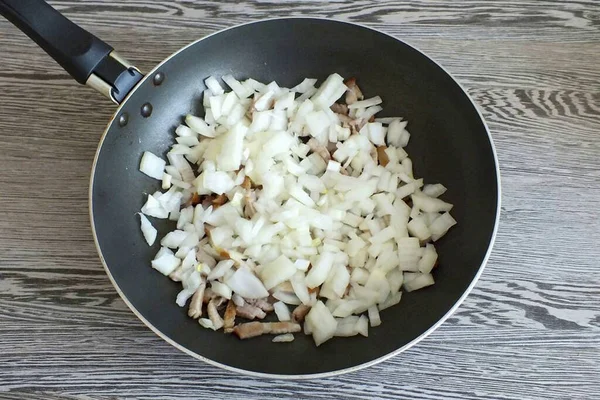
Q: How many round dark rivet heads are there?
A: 3